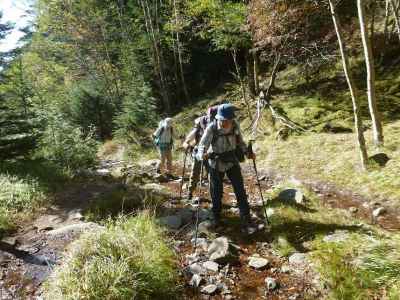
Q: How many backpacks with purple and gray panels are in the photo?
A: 1